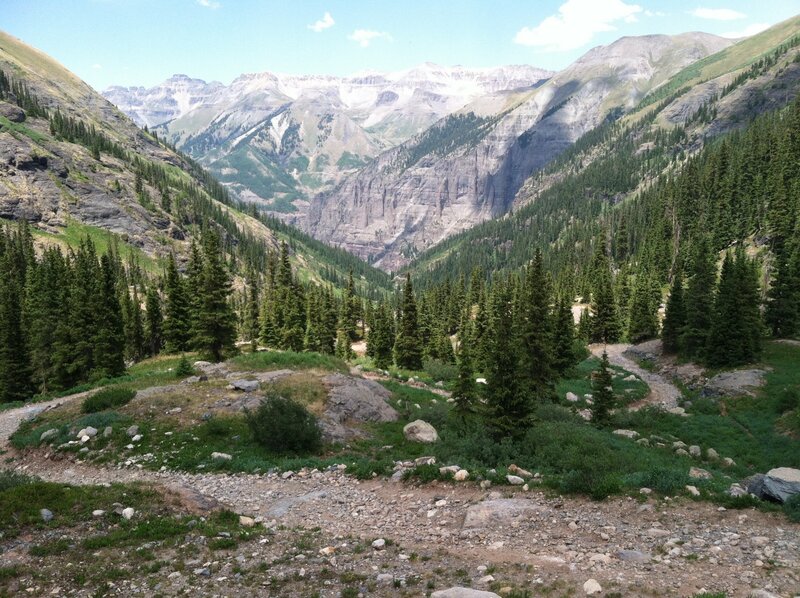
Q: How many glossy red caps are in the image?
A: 0